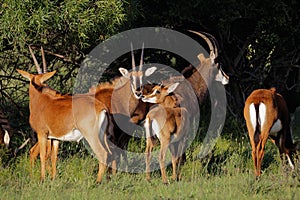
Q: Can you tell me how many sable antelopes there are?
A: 5